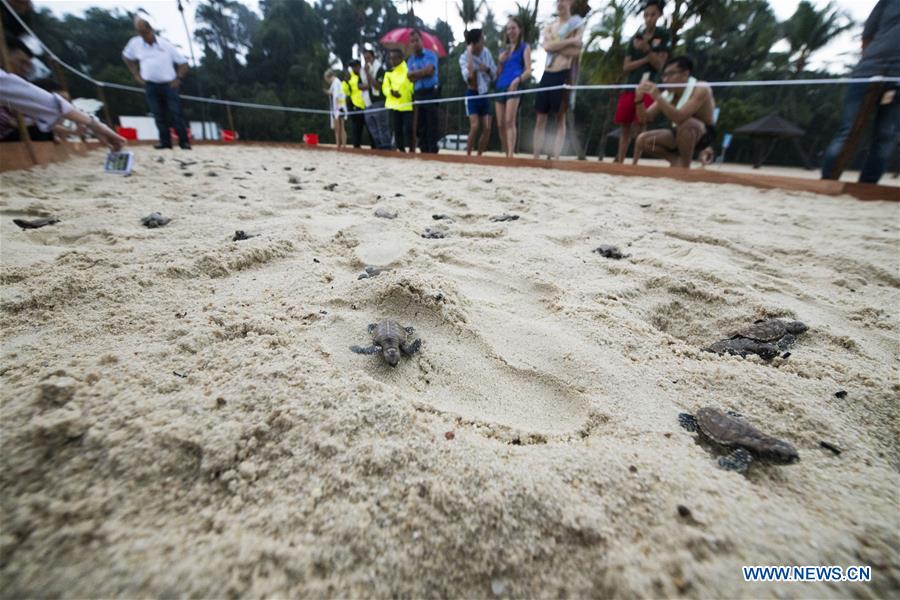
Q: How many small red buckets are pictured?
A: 4